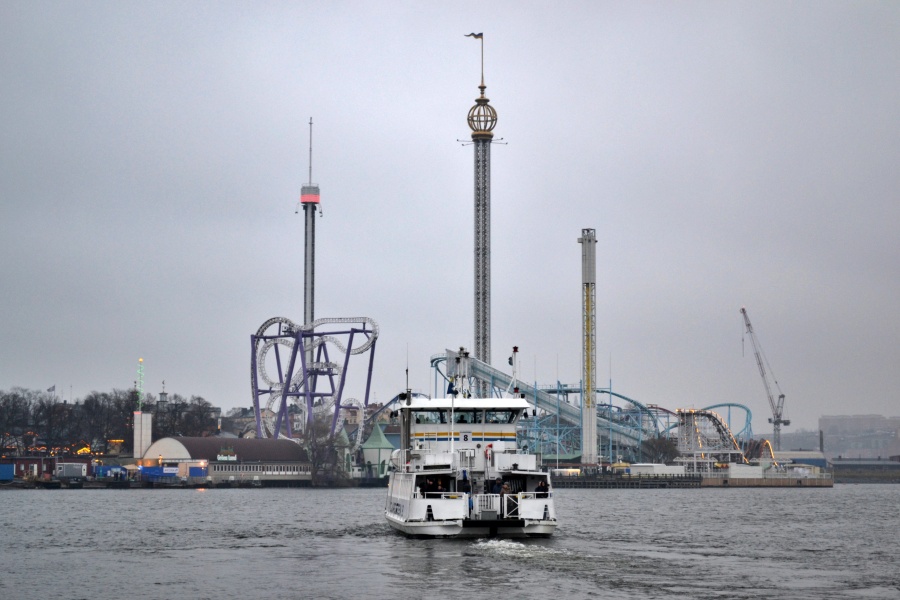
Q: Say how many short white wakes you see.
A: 1